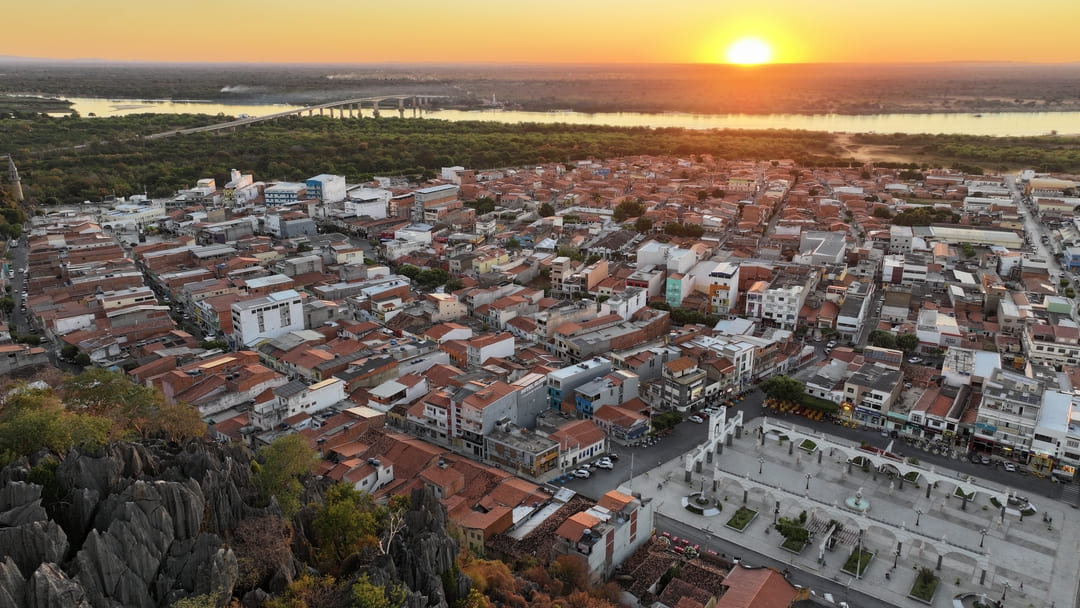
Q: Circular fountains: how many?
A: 1